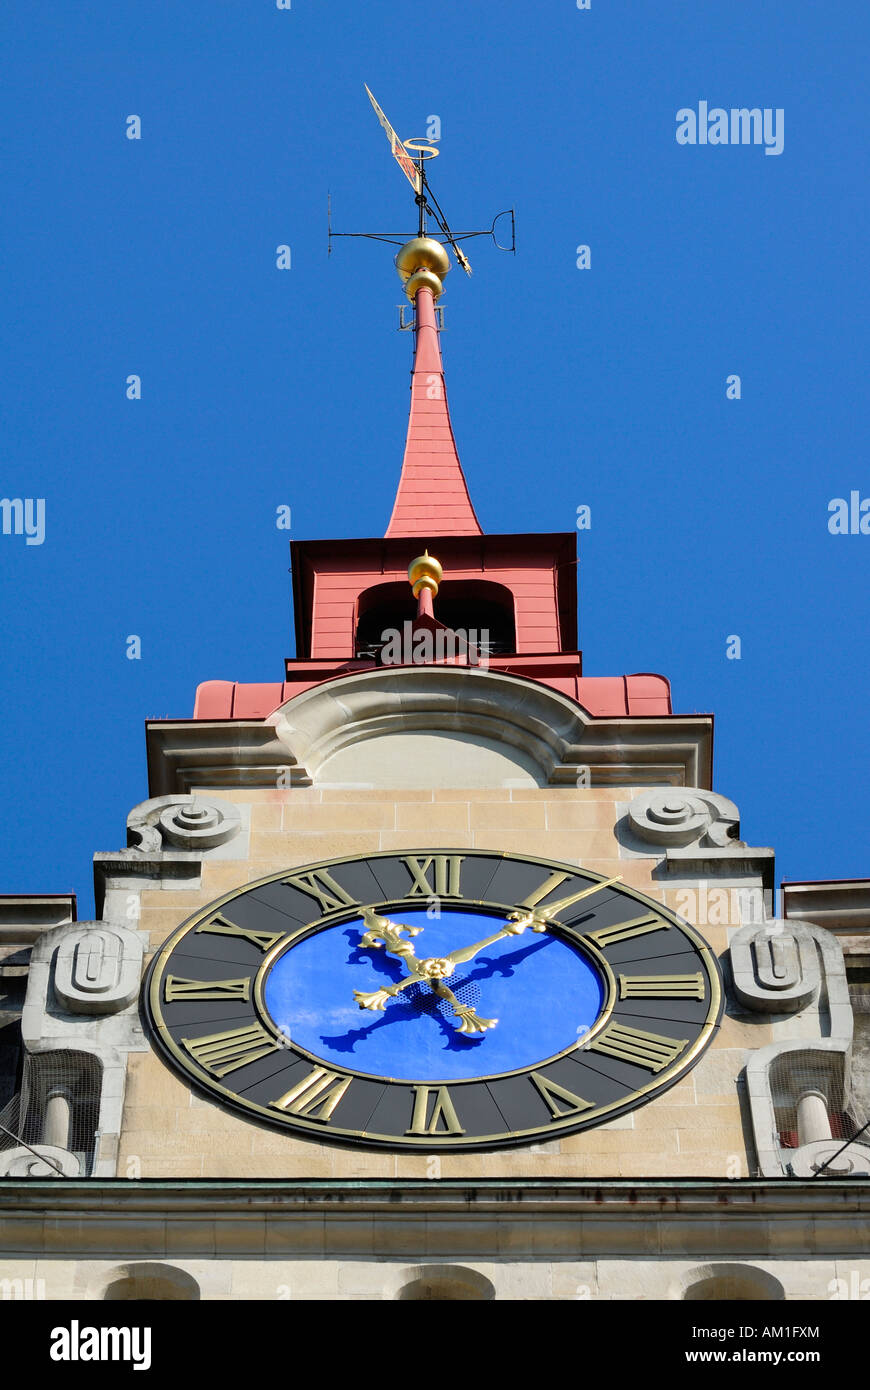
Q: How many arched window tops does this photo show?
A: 3